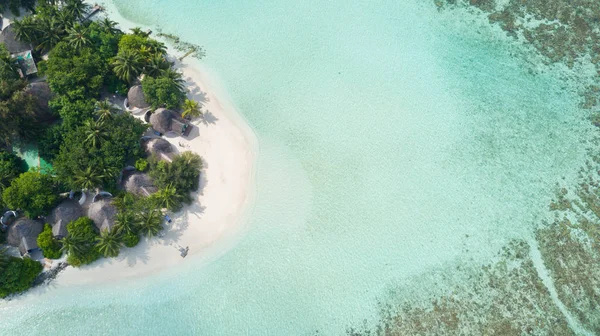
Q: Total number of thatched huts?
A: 9